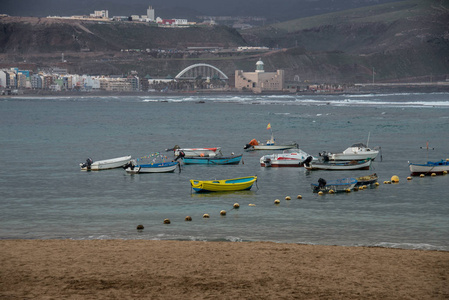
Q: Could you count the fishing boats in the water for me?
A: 12